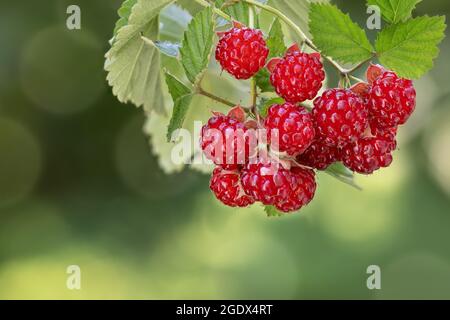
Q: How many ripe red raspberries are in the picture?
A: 11